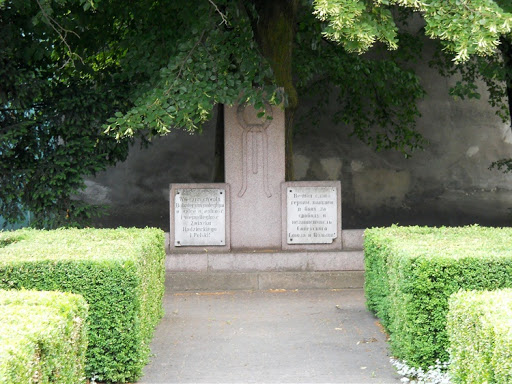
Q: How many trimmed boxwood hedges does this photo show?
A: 4